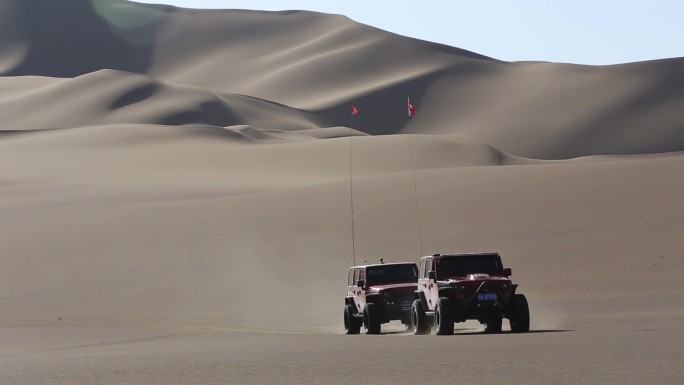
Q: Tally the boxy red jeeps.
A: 2